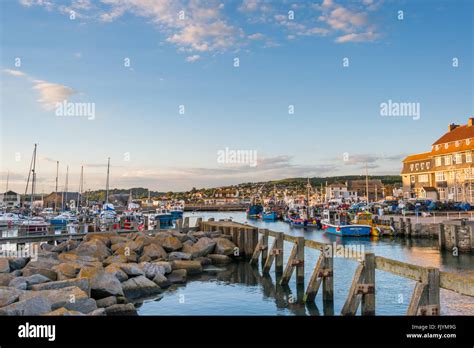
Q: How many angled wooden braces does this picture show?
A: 6